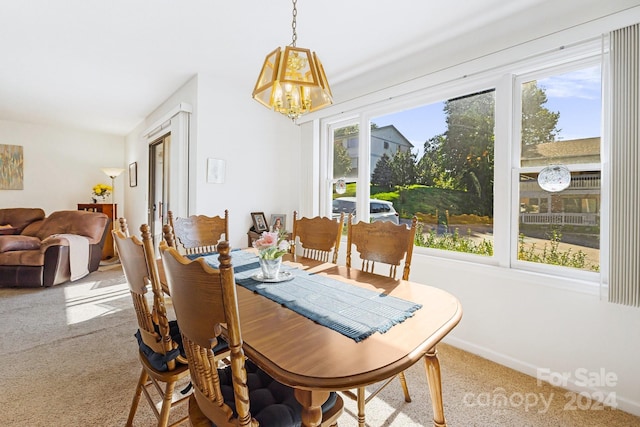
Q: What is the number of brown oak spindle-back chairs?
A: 5